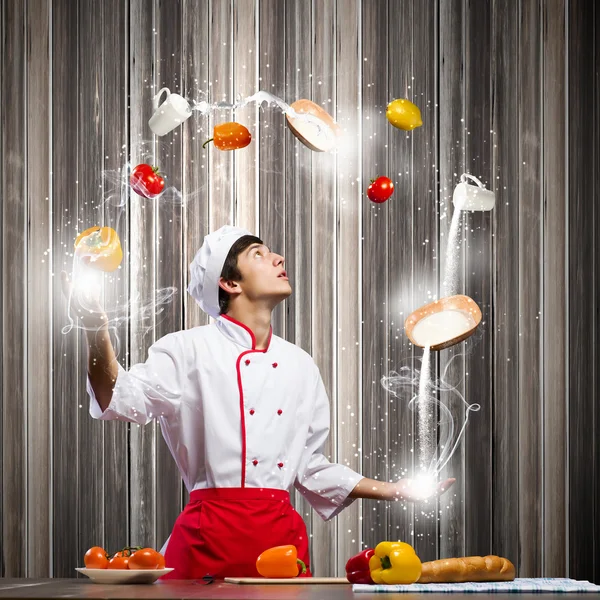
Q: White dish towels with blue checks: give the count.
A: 1